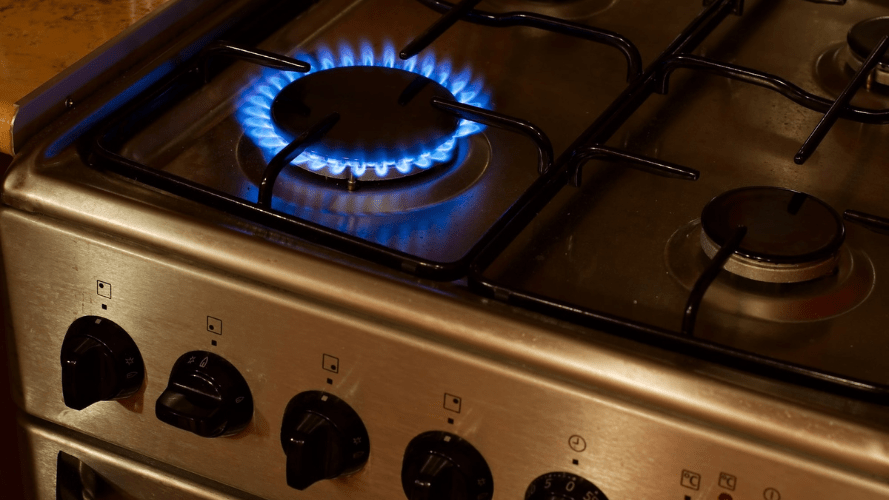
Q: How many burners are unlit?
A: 3